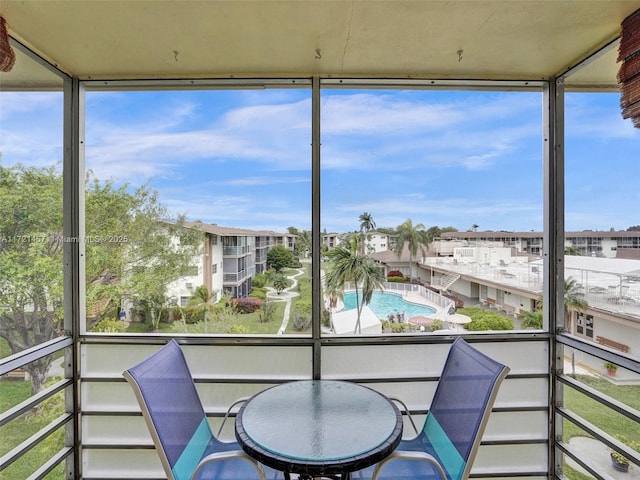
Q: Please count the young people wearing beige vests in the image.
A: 0